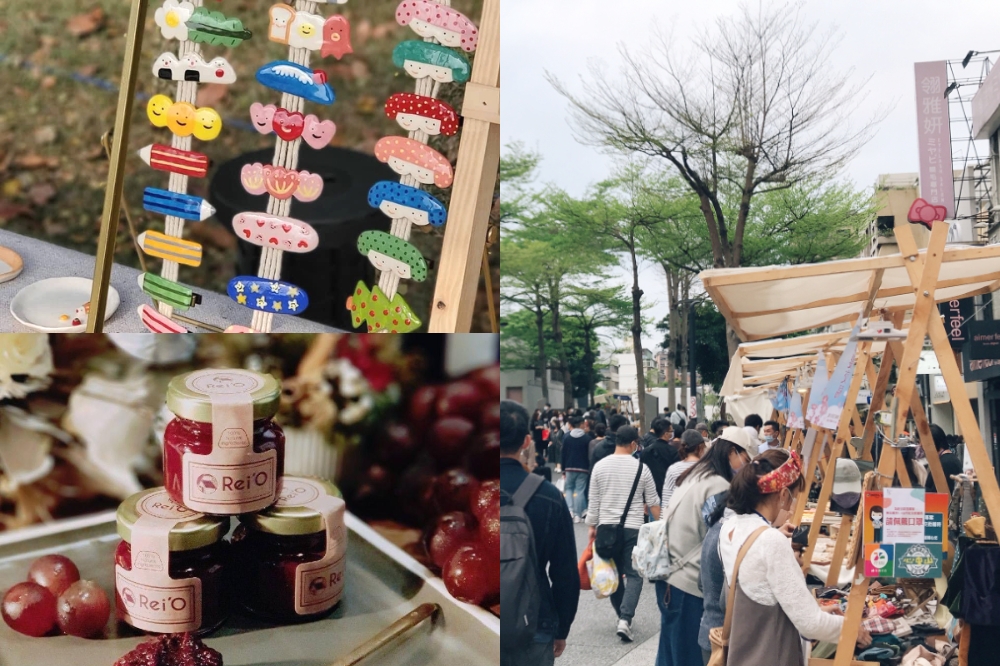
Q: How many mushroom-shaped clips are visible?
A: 6